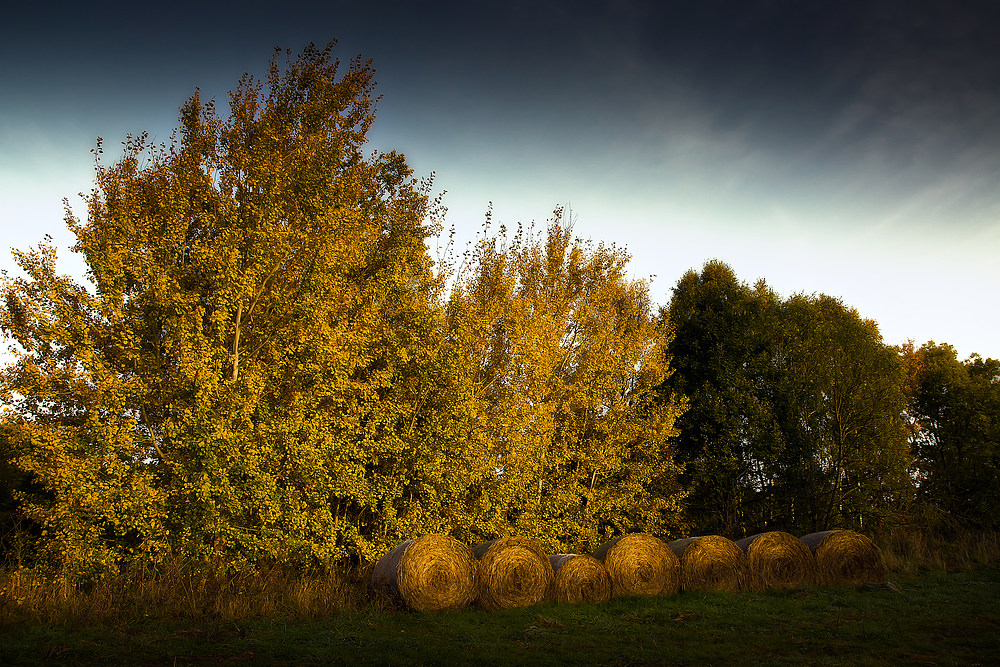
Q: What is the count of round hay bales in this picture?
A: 7